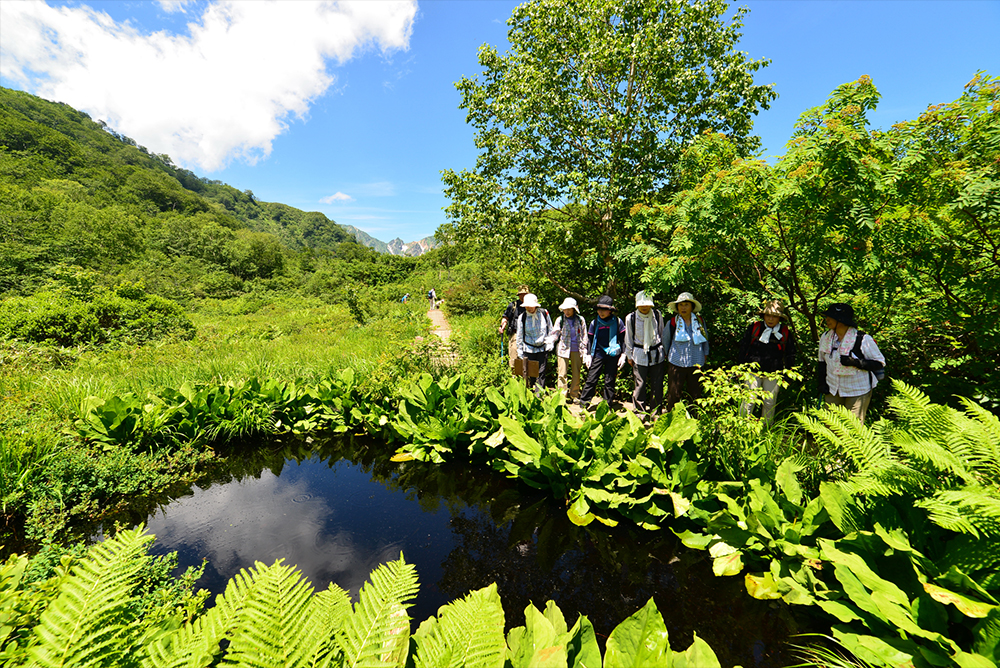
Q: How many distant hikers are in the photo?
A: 3